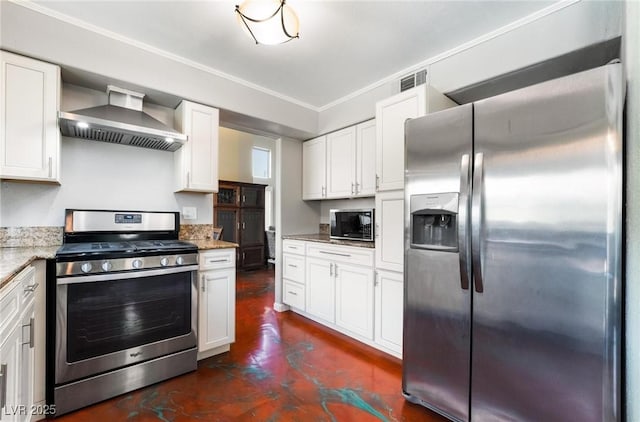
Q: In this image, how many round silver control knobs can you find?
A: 5